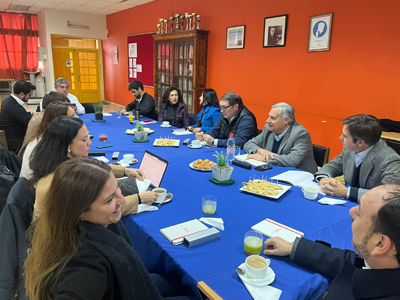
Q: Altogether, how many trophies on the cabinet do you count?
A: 10